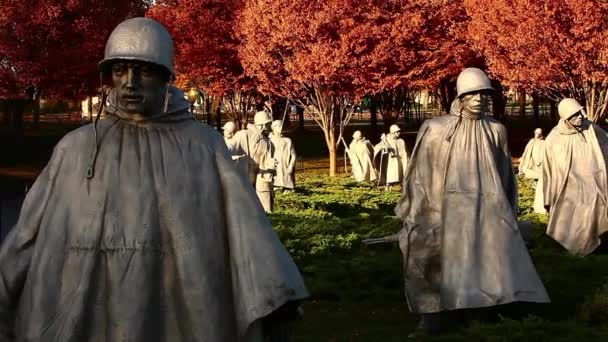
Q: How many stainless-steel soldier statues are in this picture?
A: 9